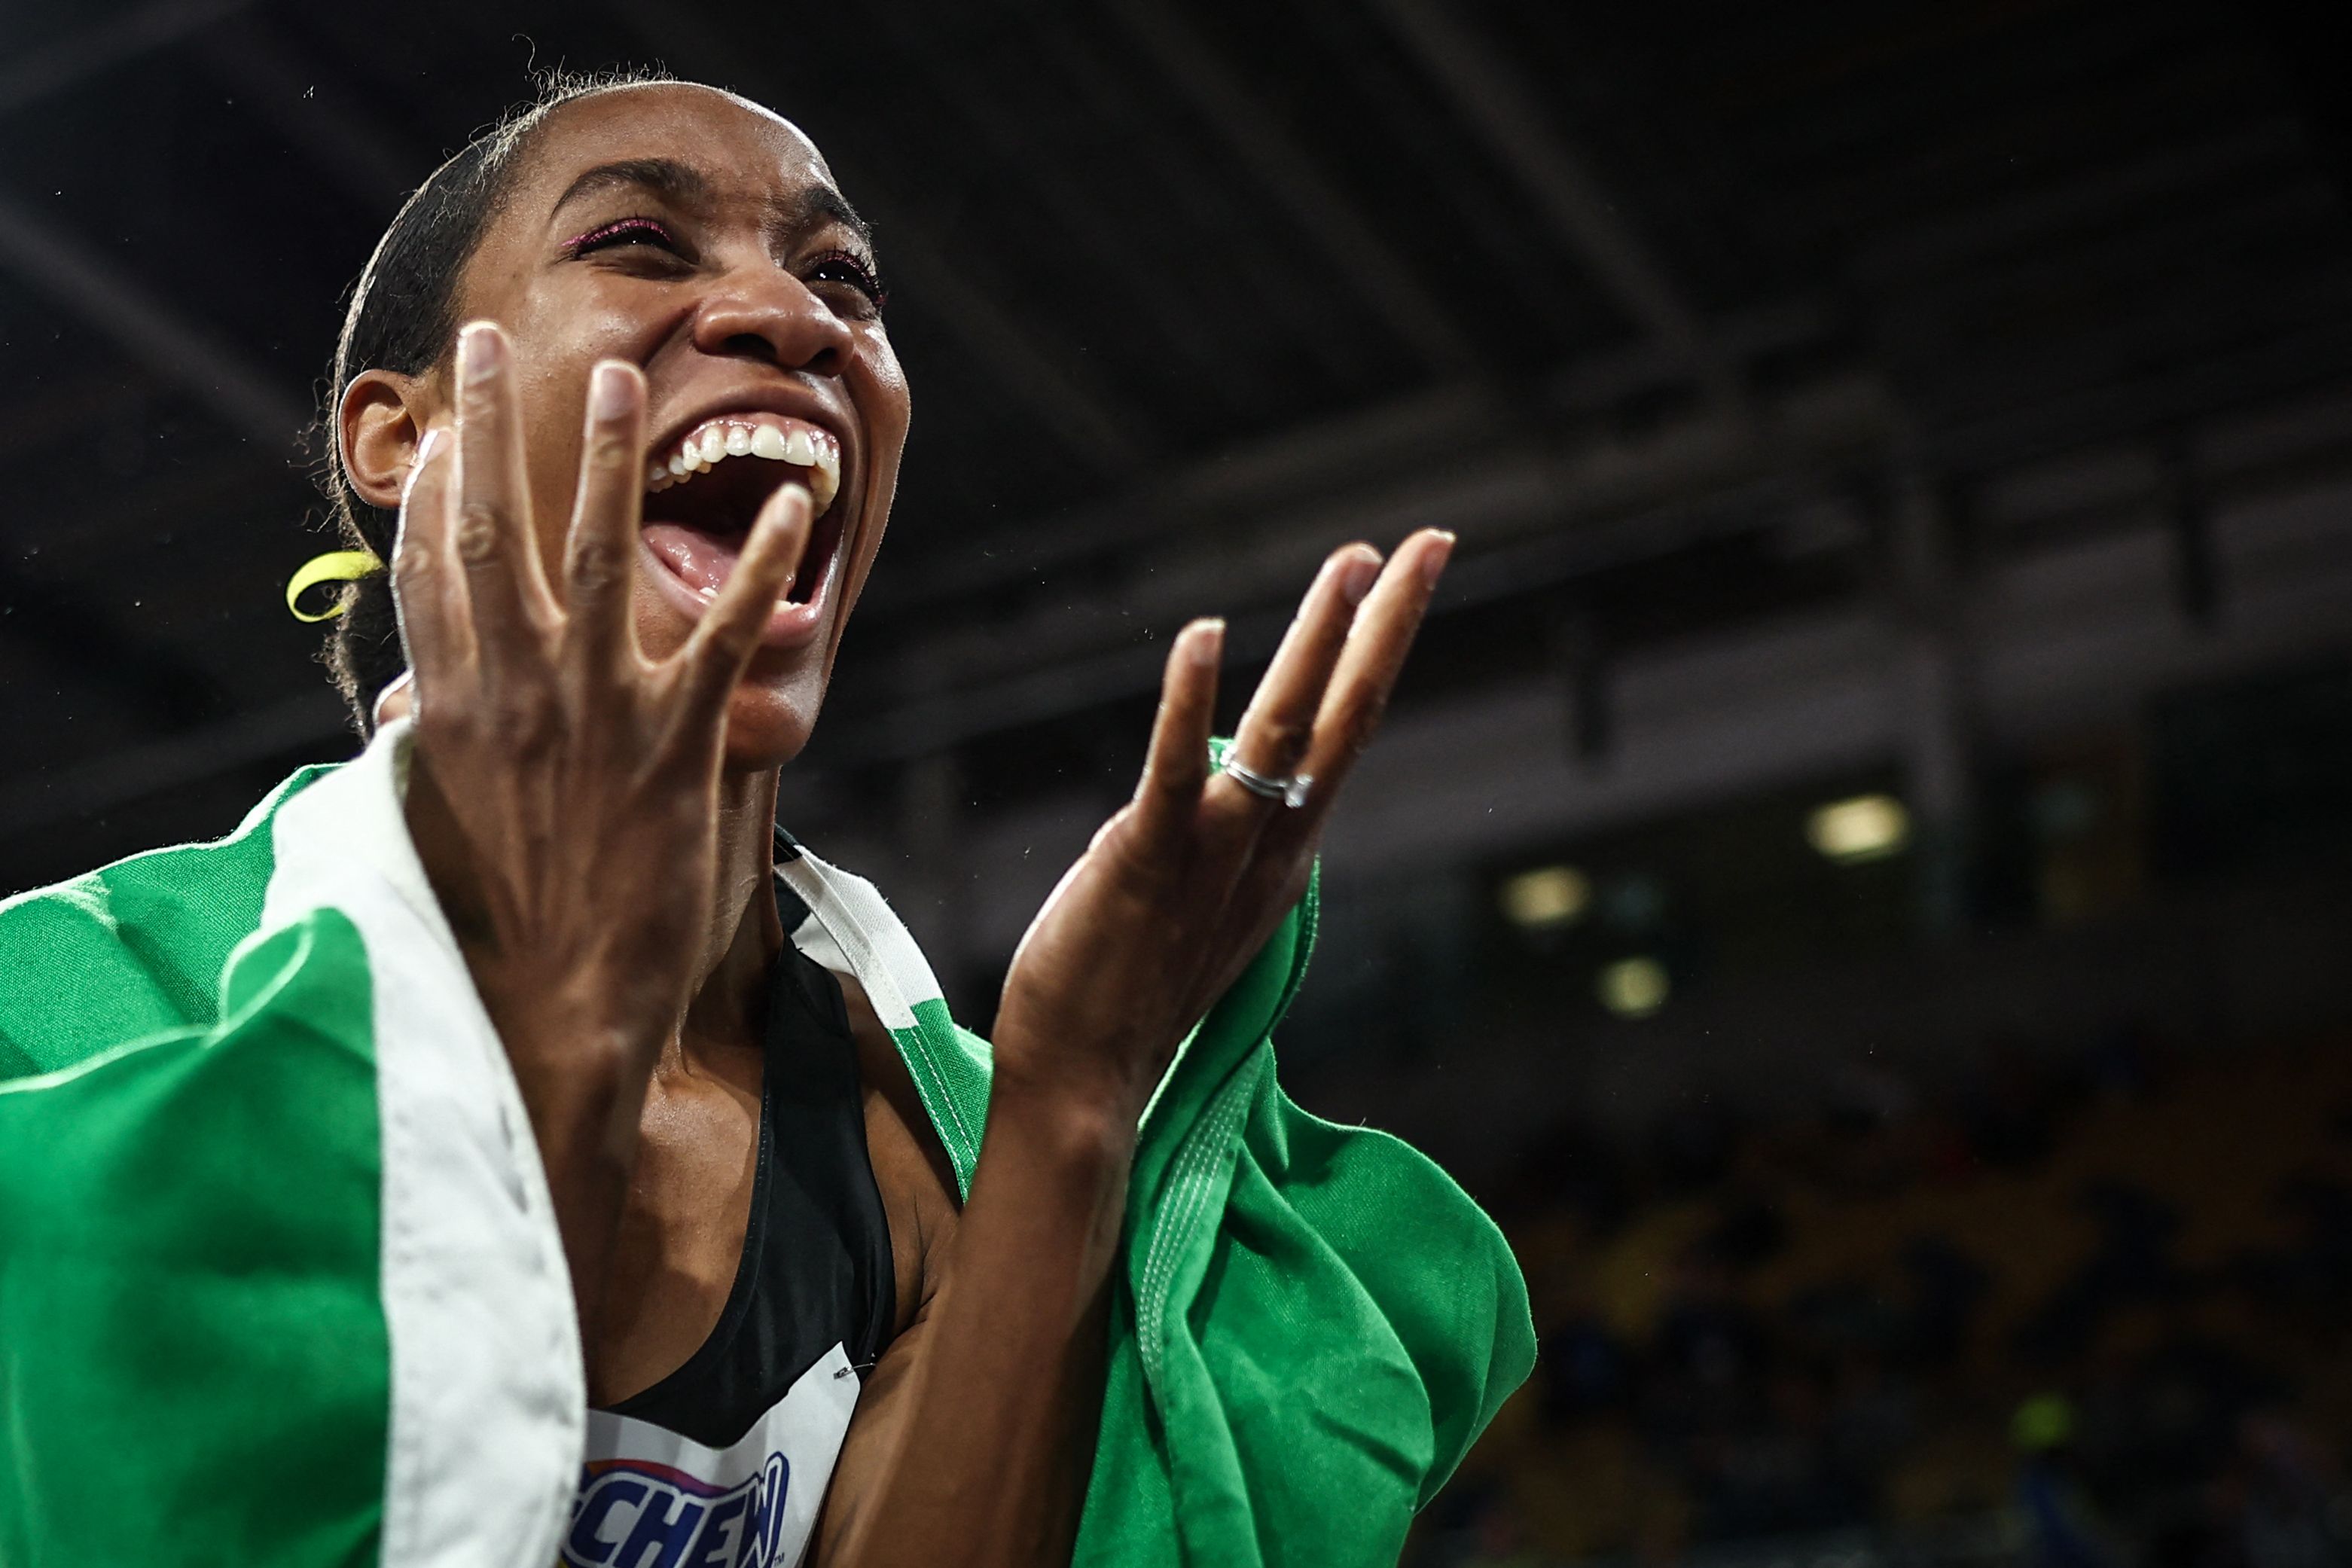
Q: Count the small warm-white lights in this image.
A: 3